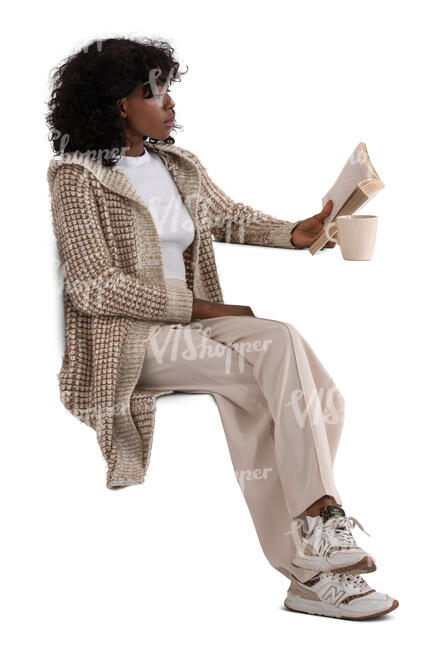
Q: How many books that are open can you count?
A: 1